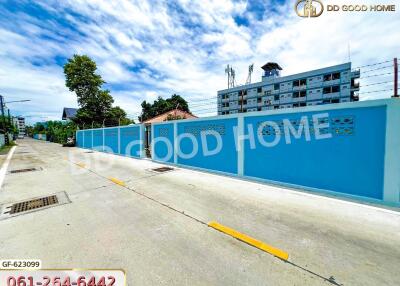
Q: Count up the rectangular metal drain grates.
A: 3